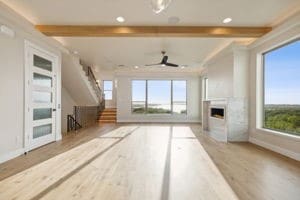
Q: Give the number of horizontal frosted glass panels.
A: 5